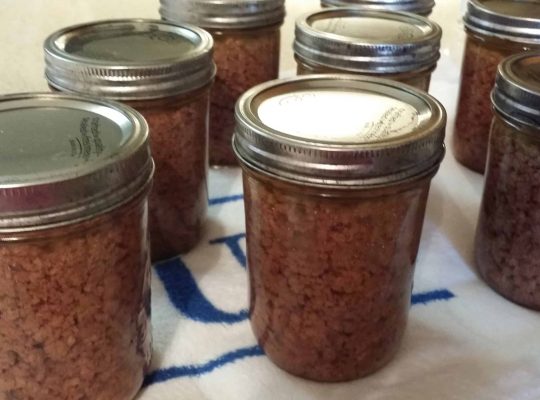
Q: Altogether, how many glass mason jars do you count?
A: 8